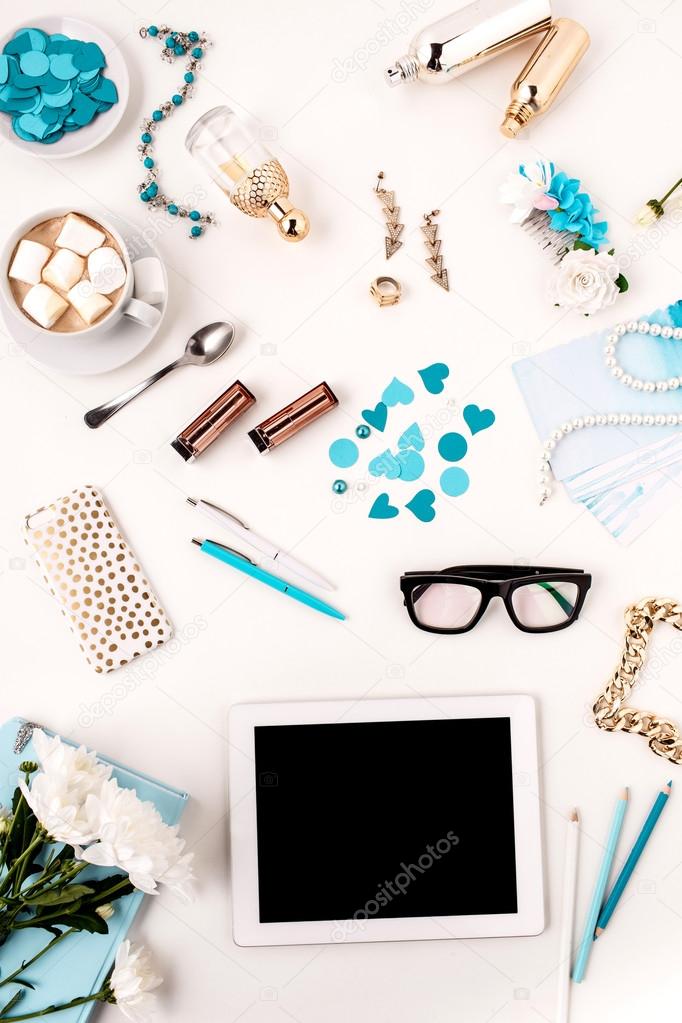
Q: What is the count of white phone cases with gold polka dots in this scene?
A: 1